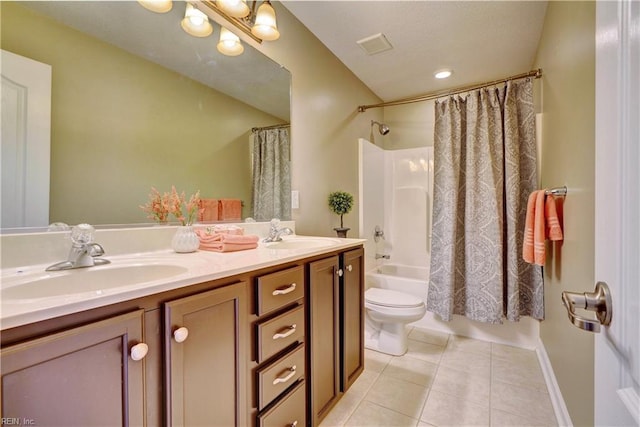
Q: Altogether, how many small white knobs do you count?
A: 4